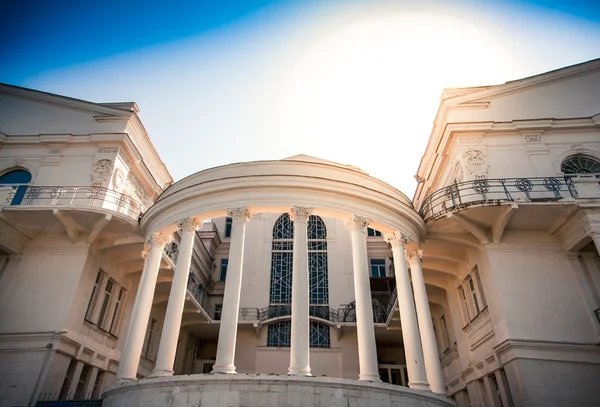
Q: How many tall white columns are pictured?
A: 7